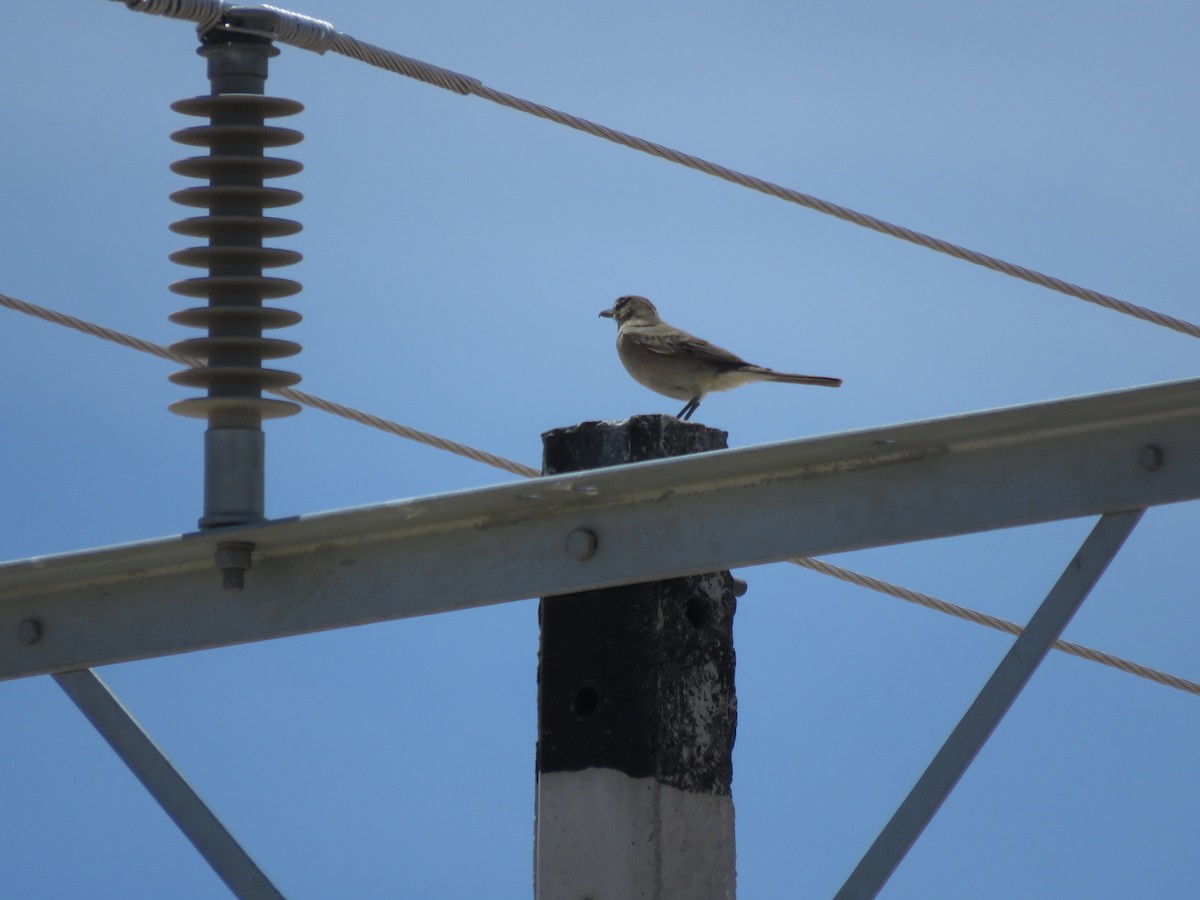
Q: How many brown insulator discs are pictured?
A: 11